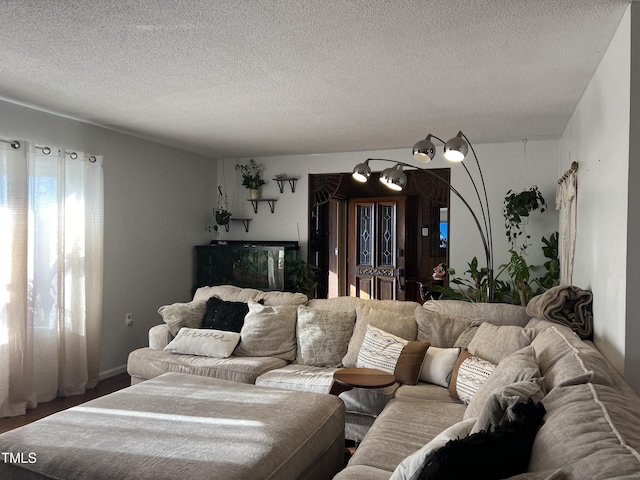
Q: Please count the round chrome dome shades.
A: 5